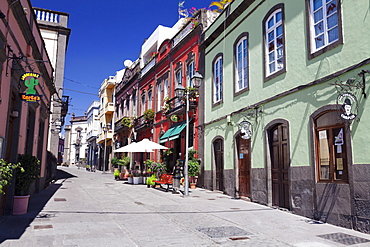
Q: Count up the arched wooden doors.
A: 3